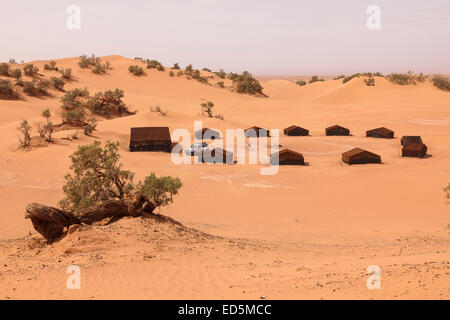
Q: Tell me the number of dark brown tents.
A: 11